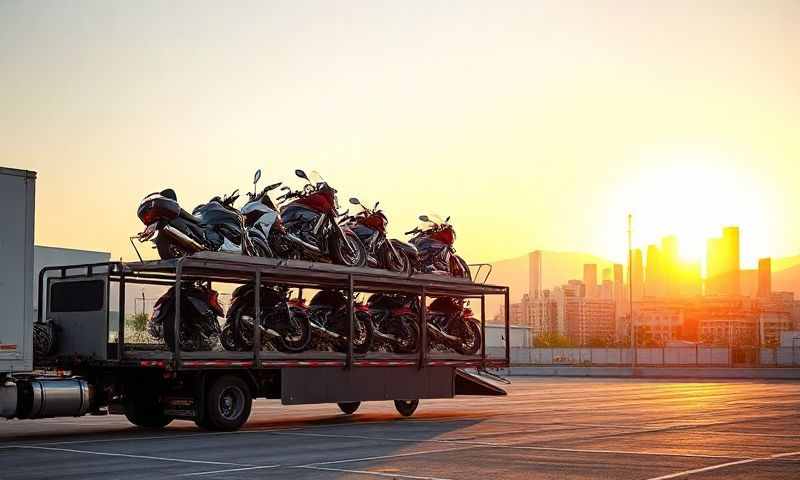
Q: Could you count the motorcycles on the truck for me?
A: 10